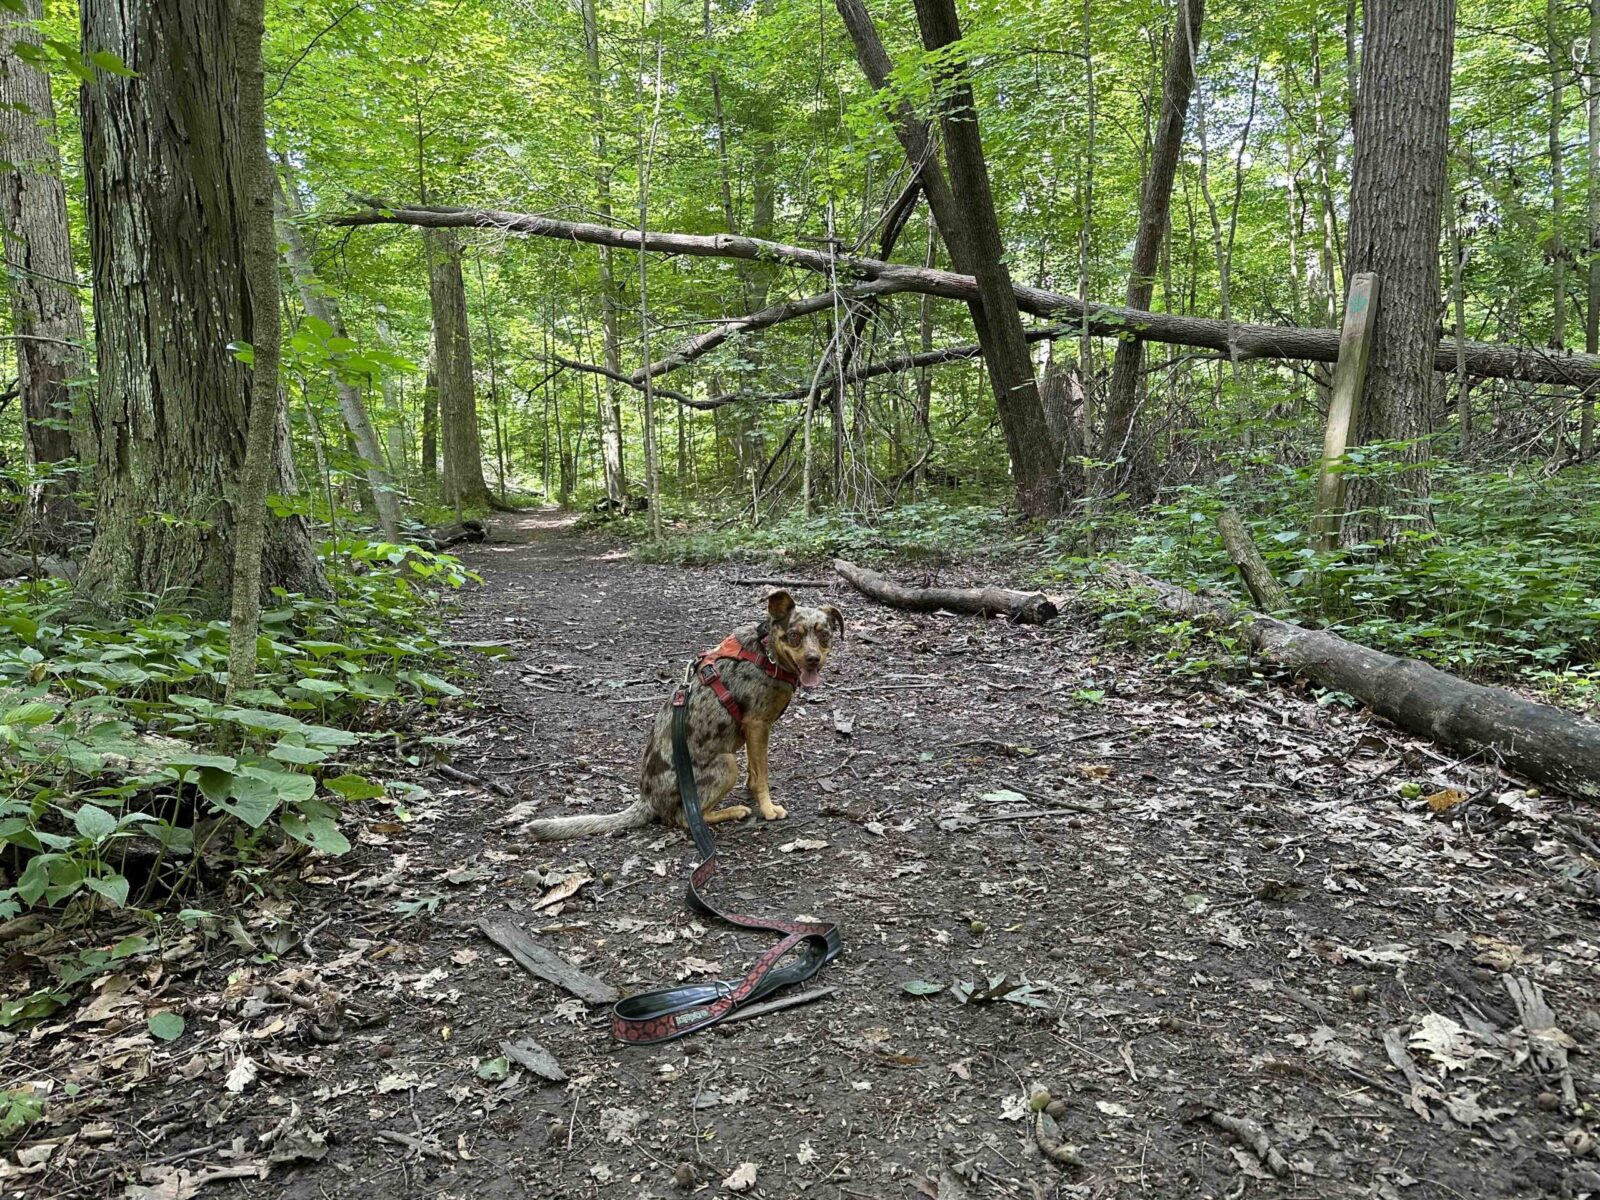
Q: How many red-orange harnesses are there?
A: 1